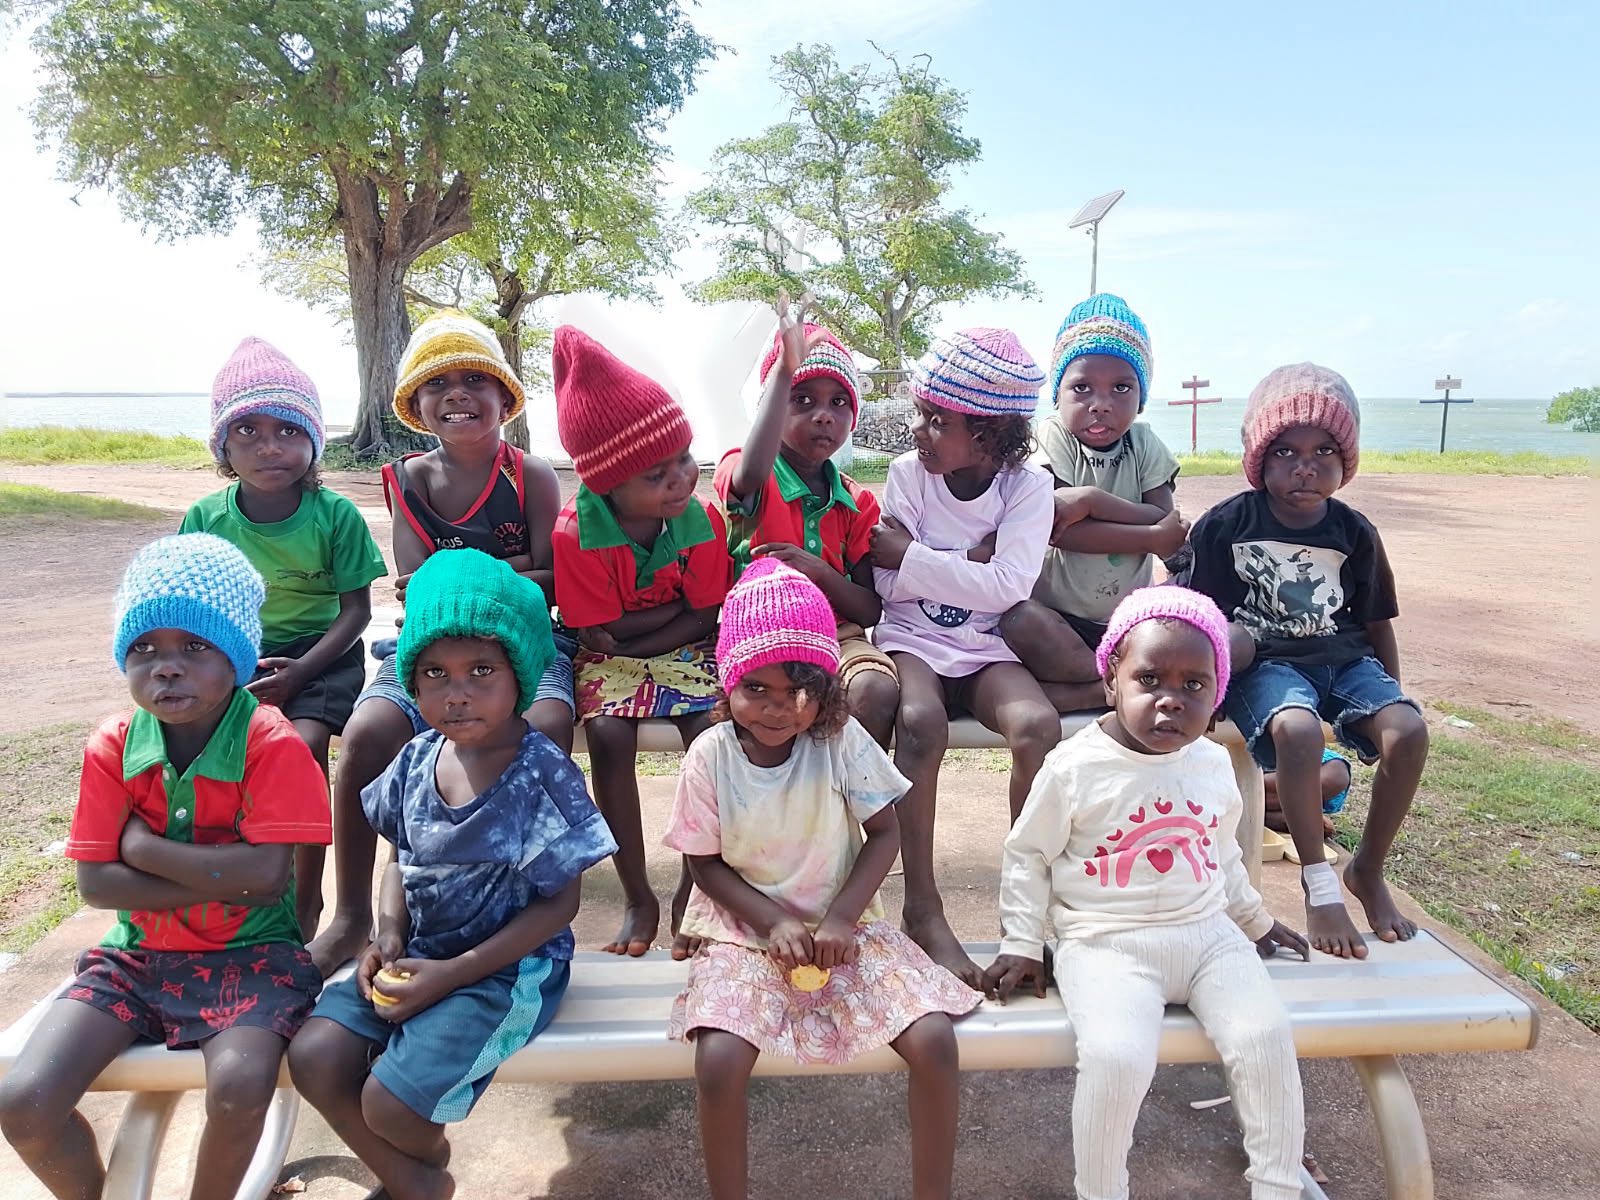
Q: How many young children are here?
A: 11